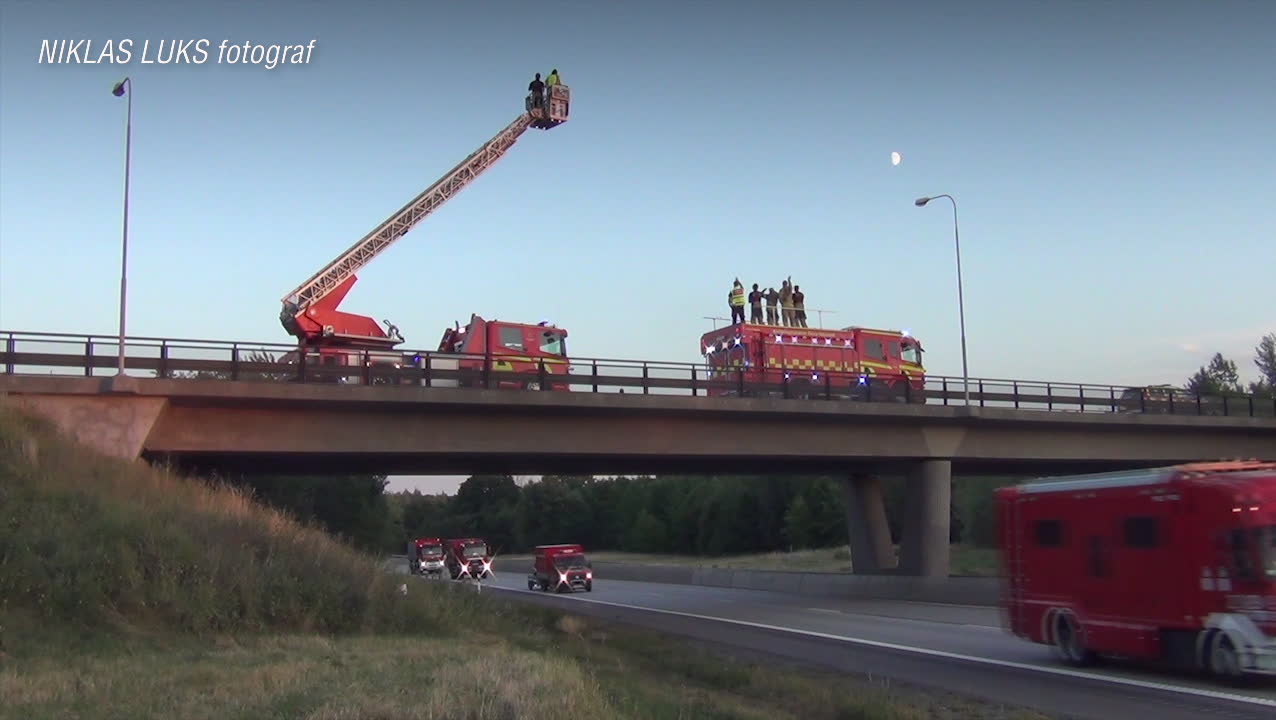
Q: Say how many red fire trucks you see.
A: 6